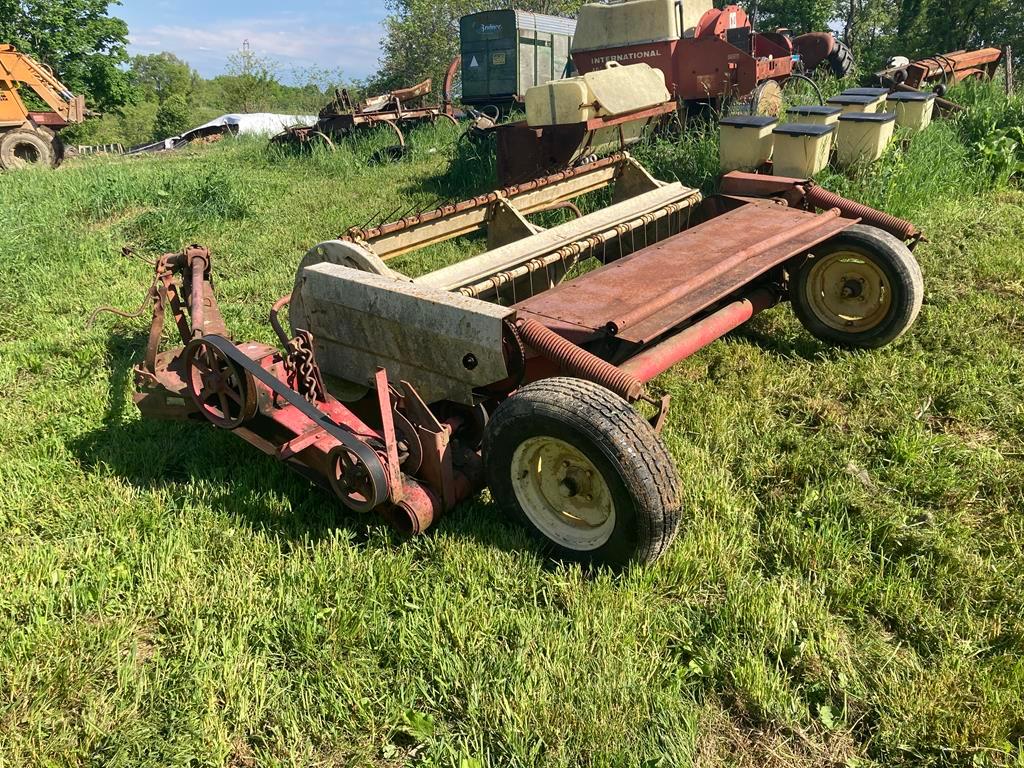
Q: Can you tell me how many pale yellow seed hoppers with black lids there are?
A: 7